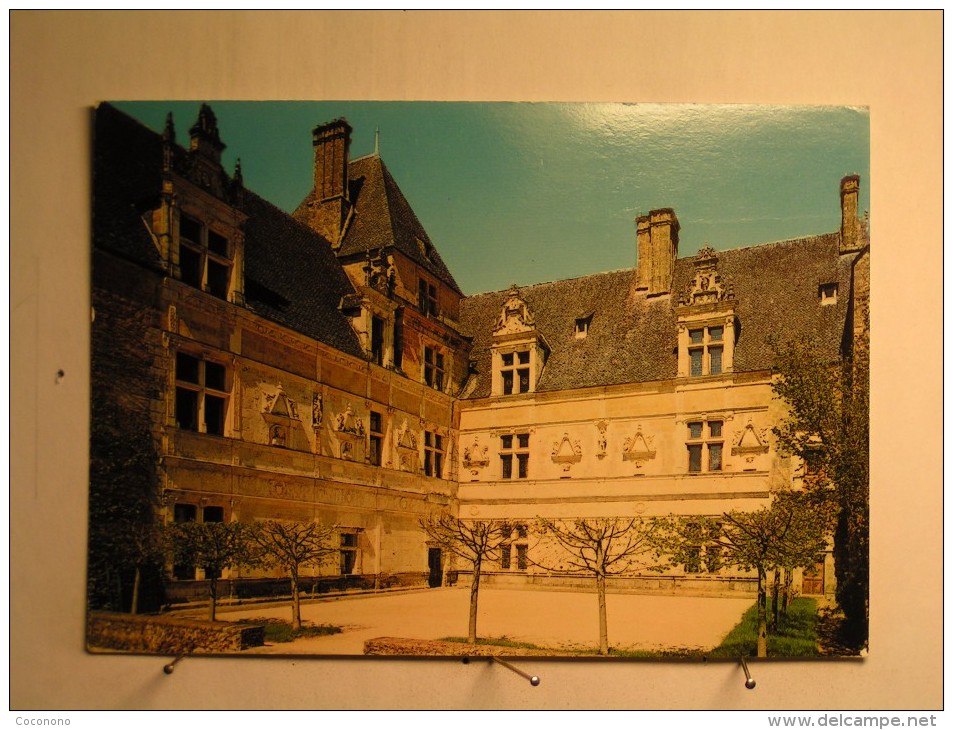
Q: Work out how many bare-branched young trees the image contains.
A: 2